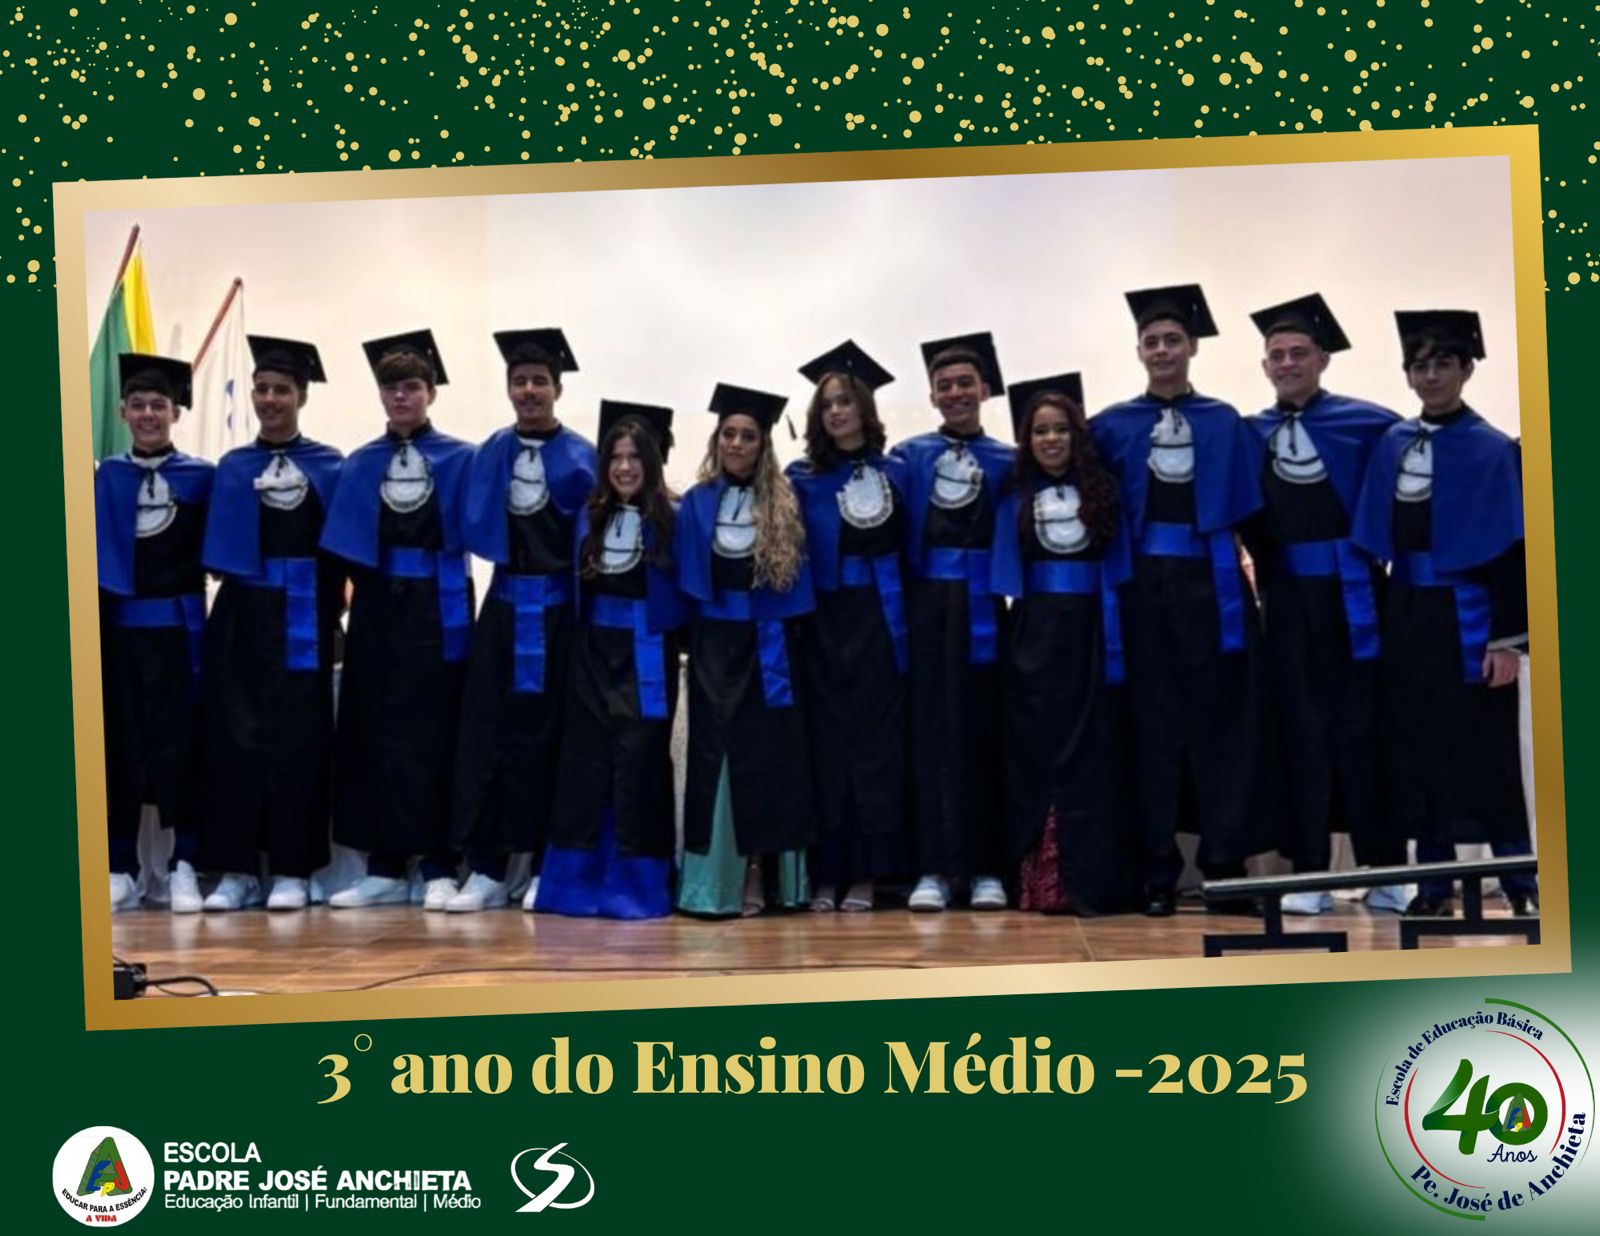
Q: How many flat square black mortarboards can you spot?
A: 12